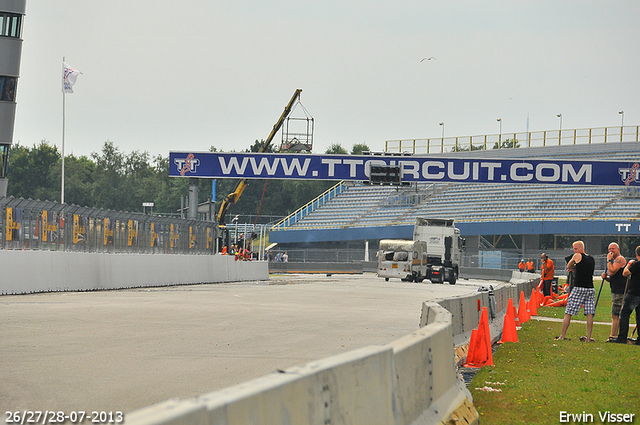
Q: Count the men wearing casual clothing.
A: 3